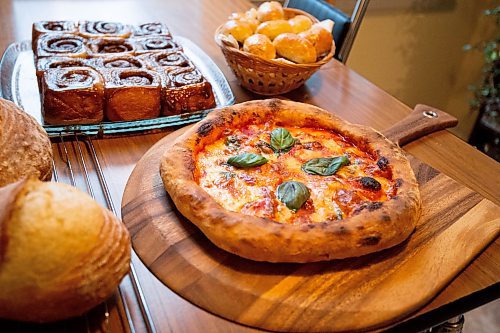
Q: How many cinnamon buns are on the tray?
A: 12